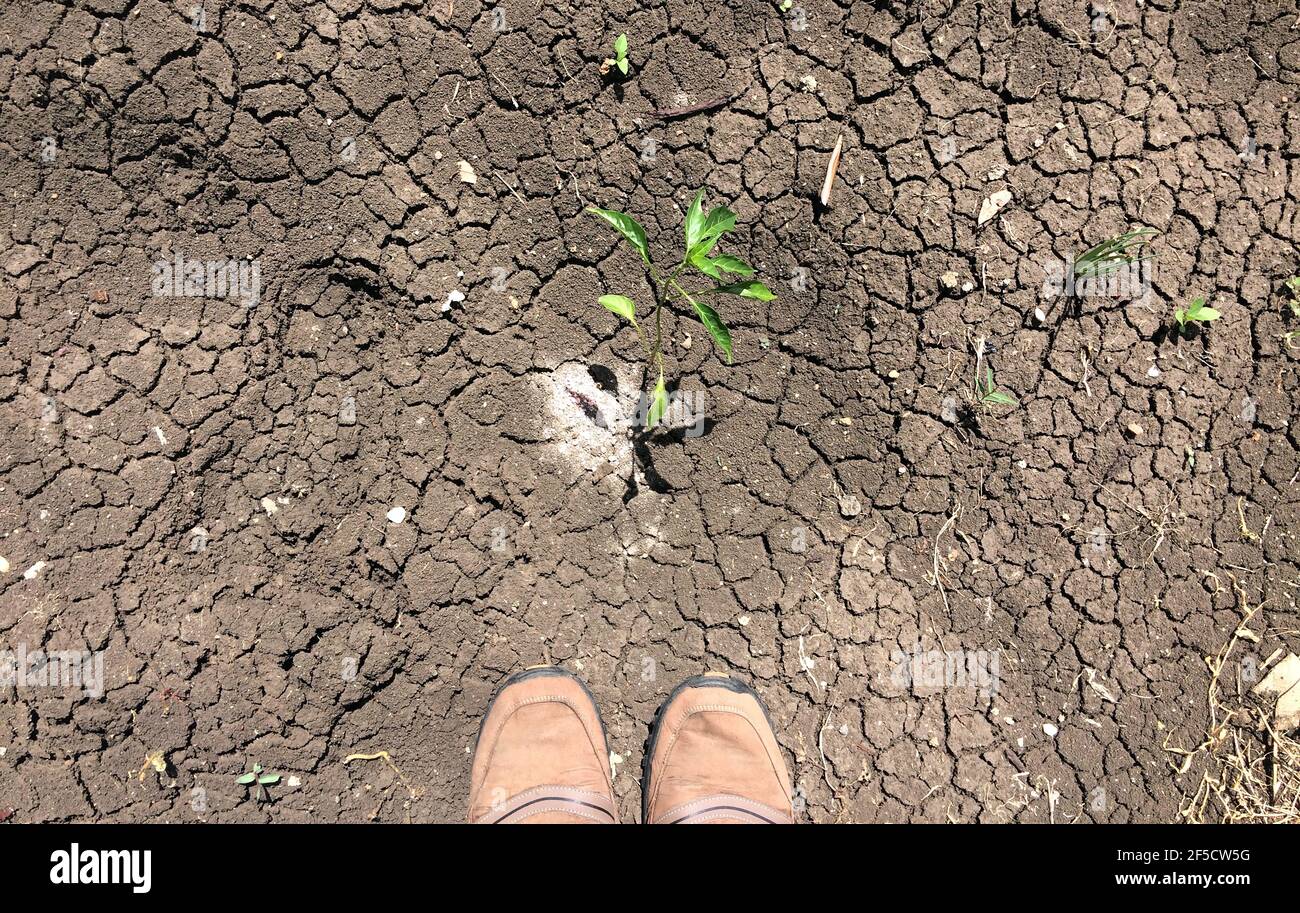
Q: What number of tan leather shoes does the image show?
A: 2